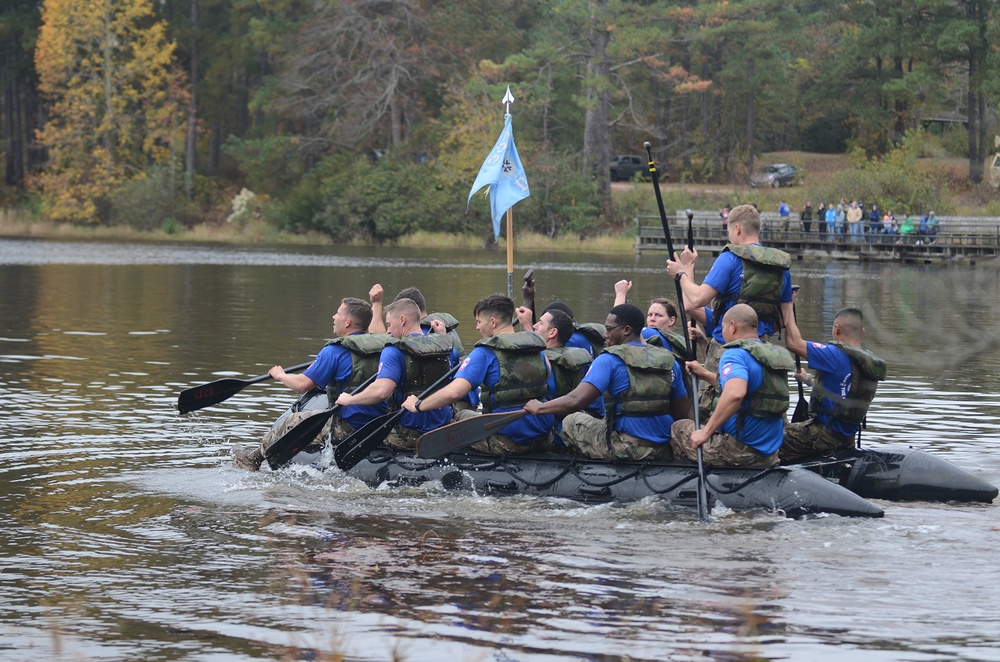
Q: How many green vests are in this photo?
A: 11